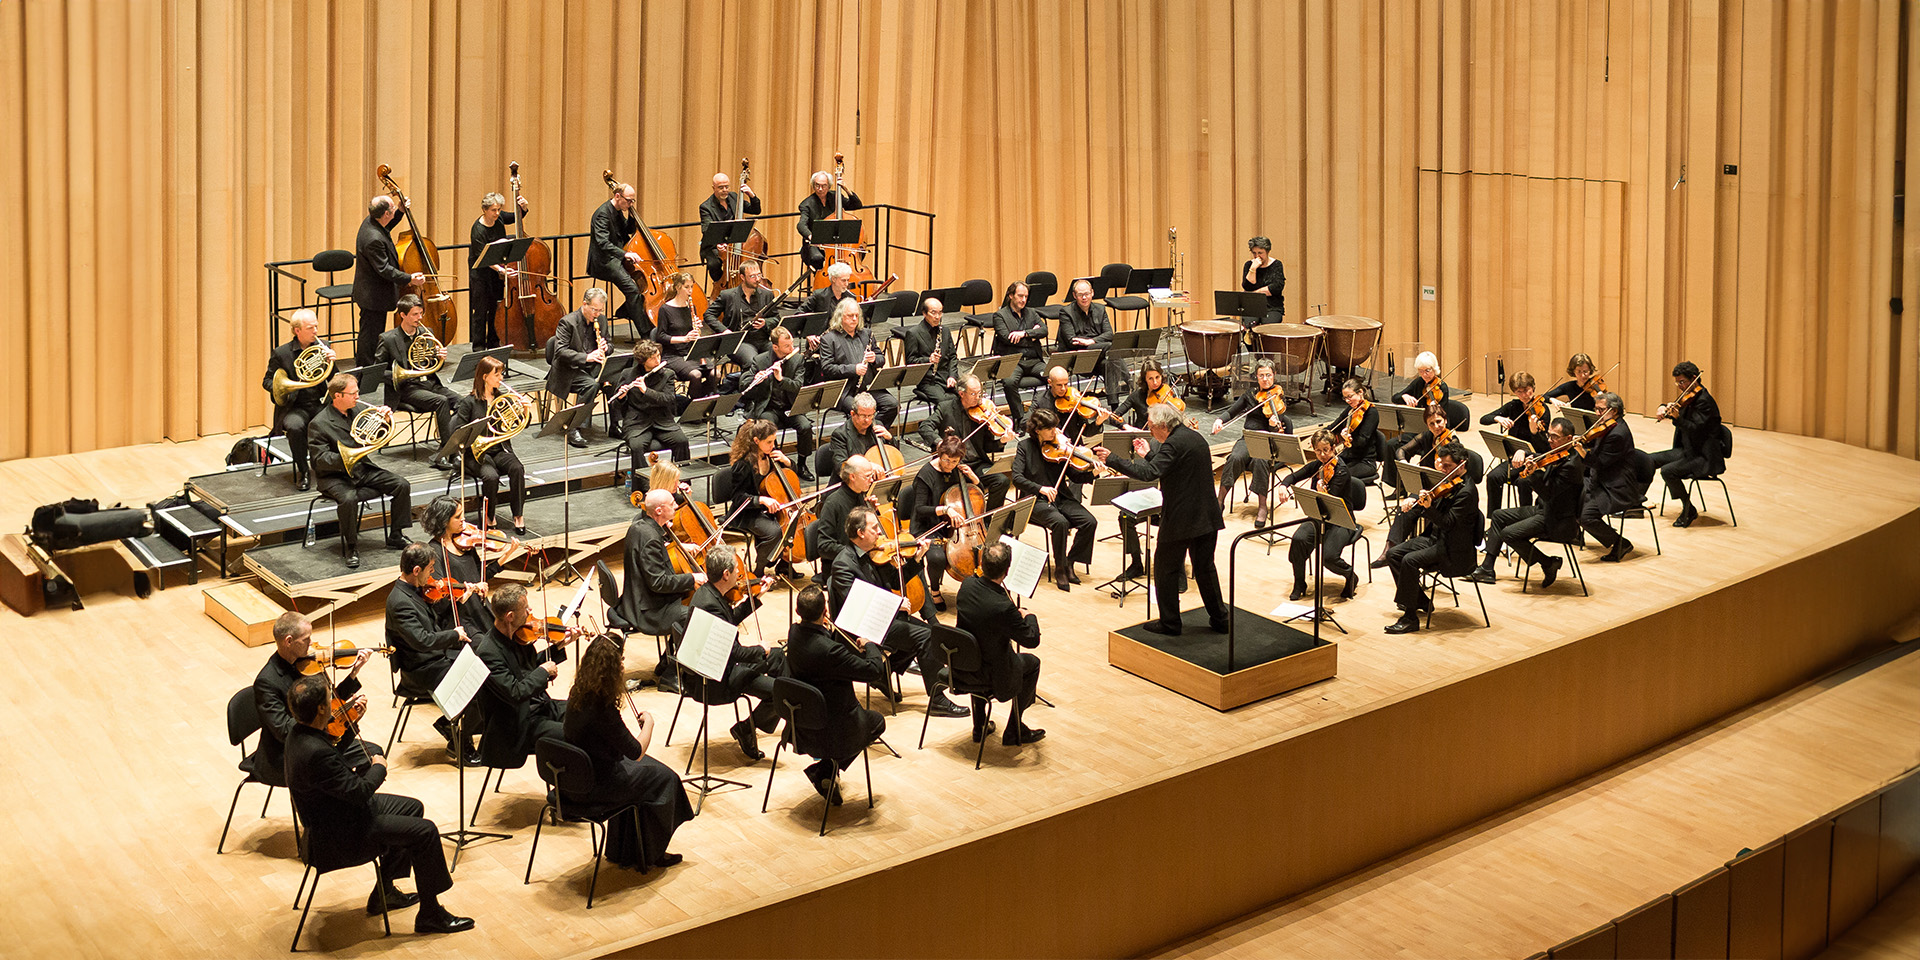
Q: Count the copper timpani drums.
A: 3